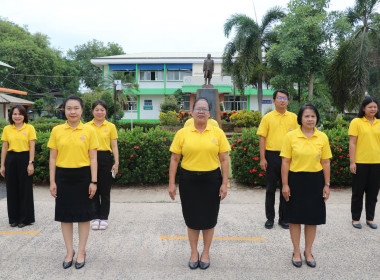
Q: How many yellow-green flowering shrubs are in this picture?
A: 2